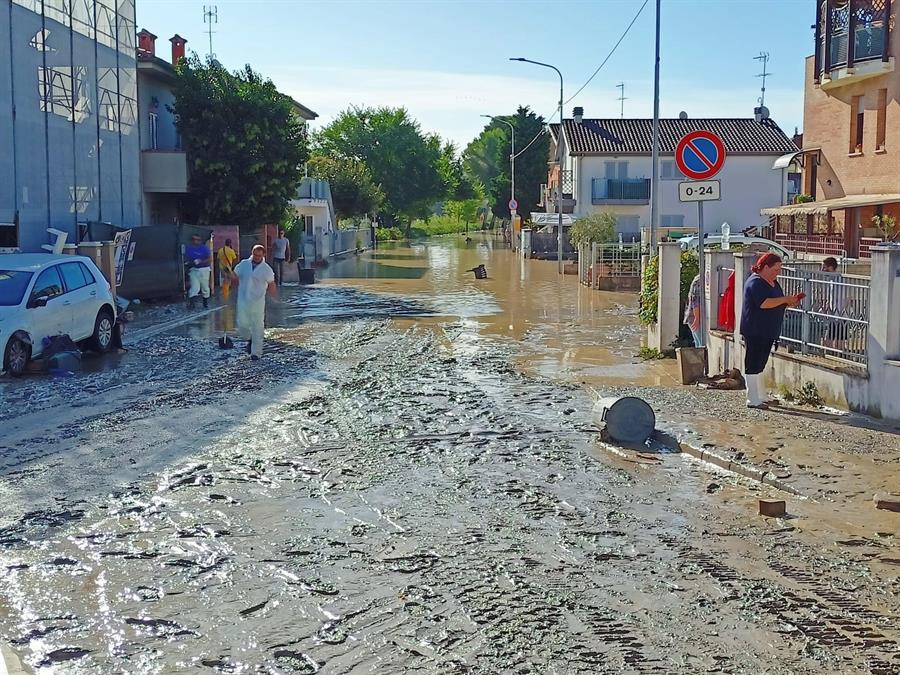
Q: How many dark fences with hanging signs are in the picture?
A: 1